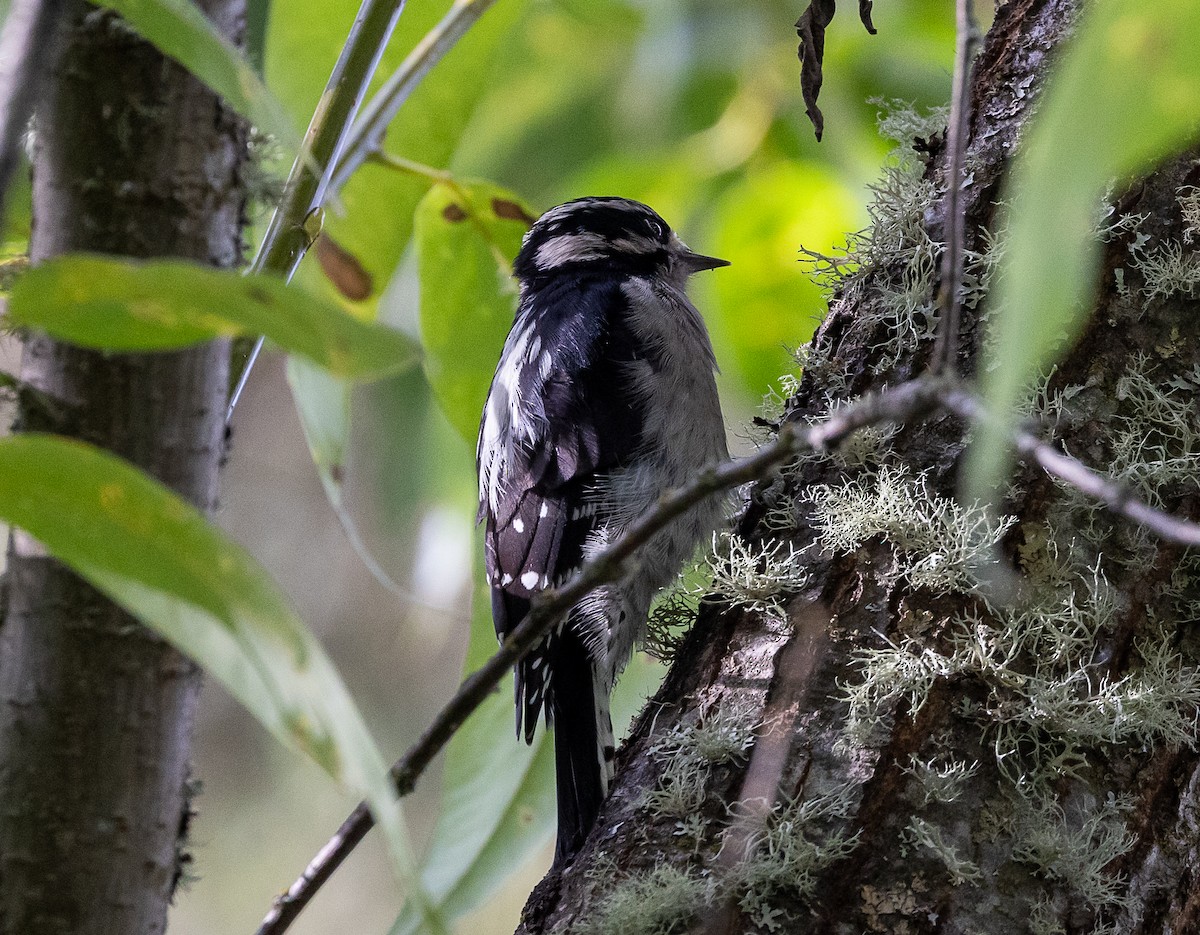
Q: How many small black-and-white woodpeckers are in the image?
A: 1